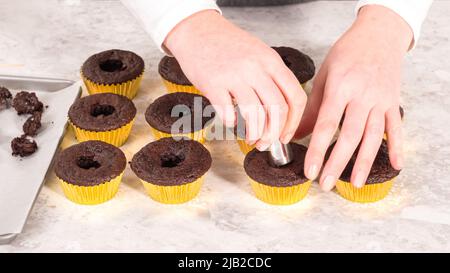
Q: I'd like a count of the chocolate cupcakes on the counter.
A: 11